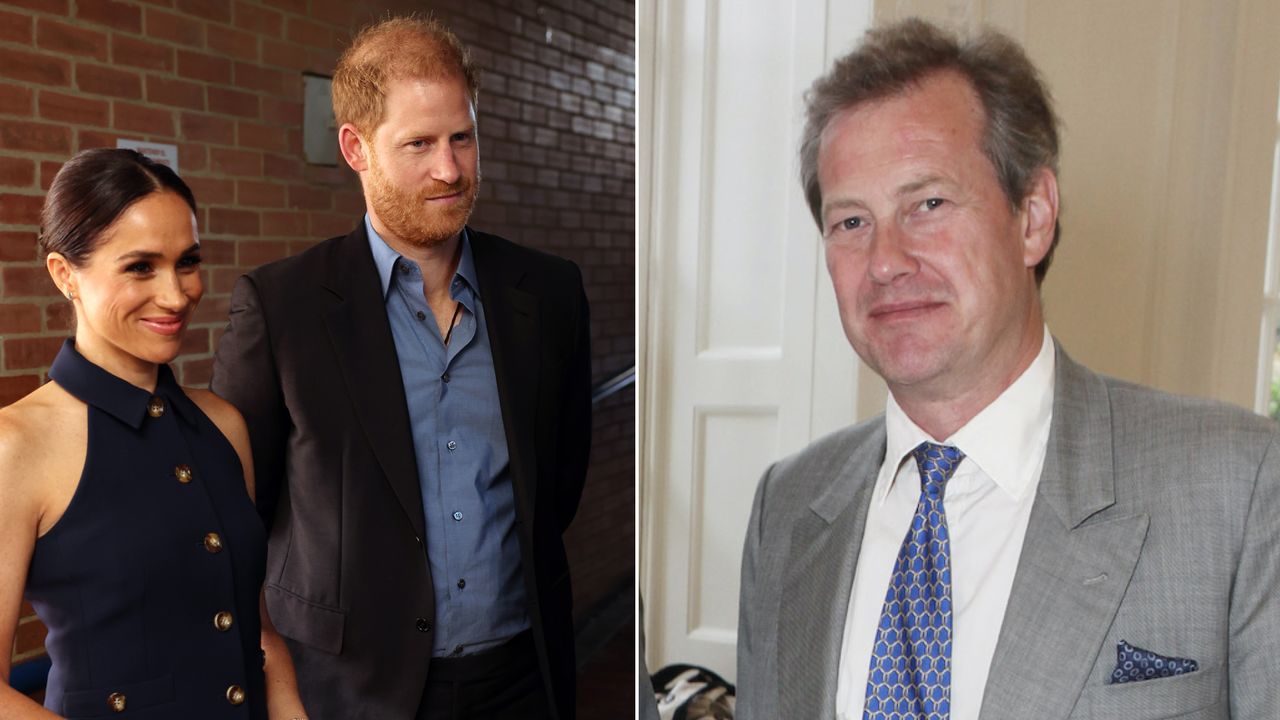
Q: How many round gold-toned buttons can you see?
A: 6